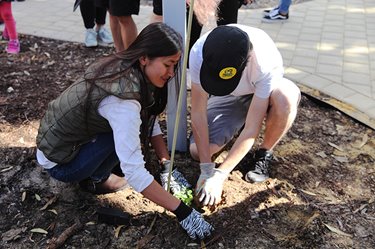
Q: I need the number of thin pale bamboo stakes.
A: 1